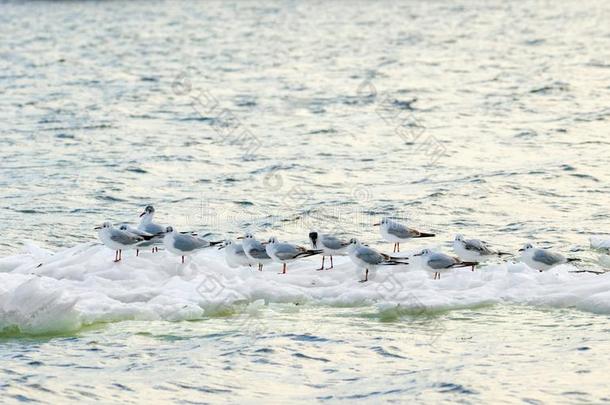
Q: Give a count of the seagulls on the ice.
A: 13